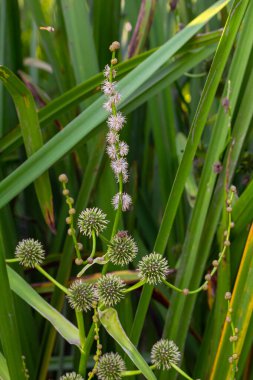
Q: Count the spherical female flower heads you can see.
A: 9